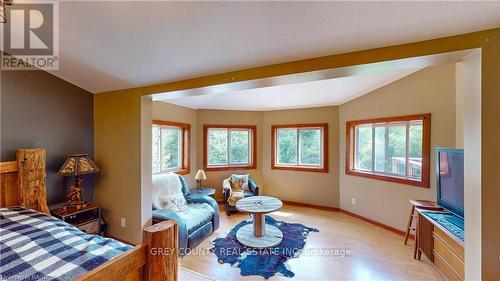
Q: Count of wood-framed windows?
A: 4